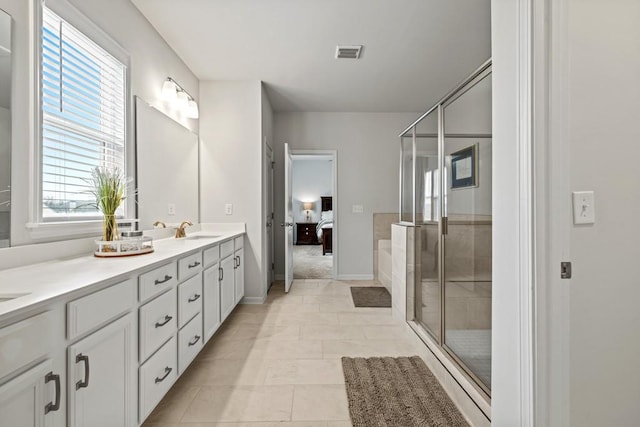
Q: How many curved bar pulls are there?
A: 11